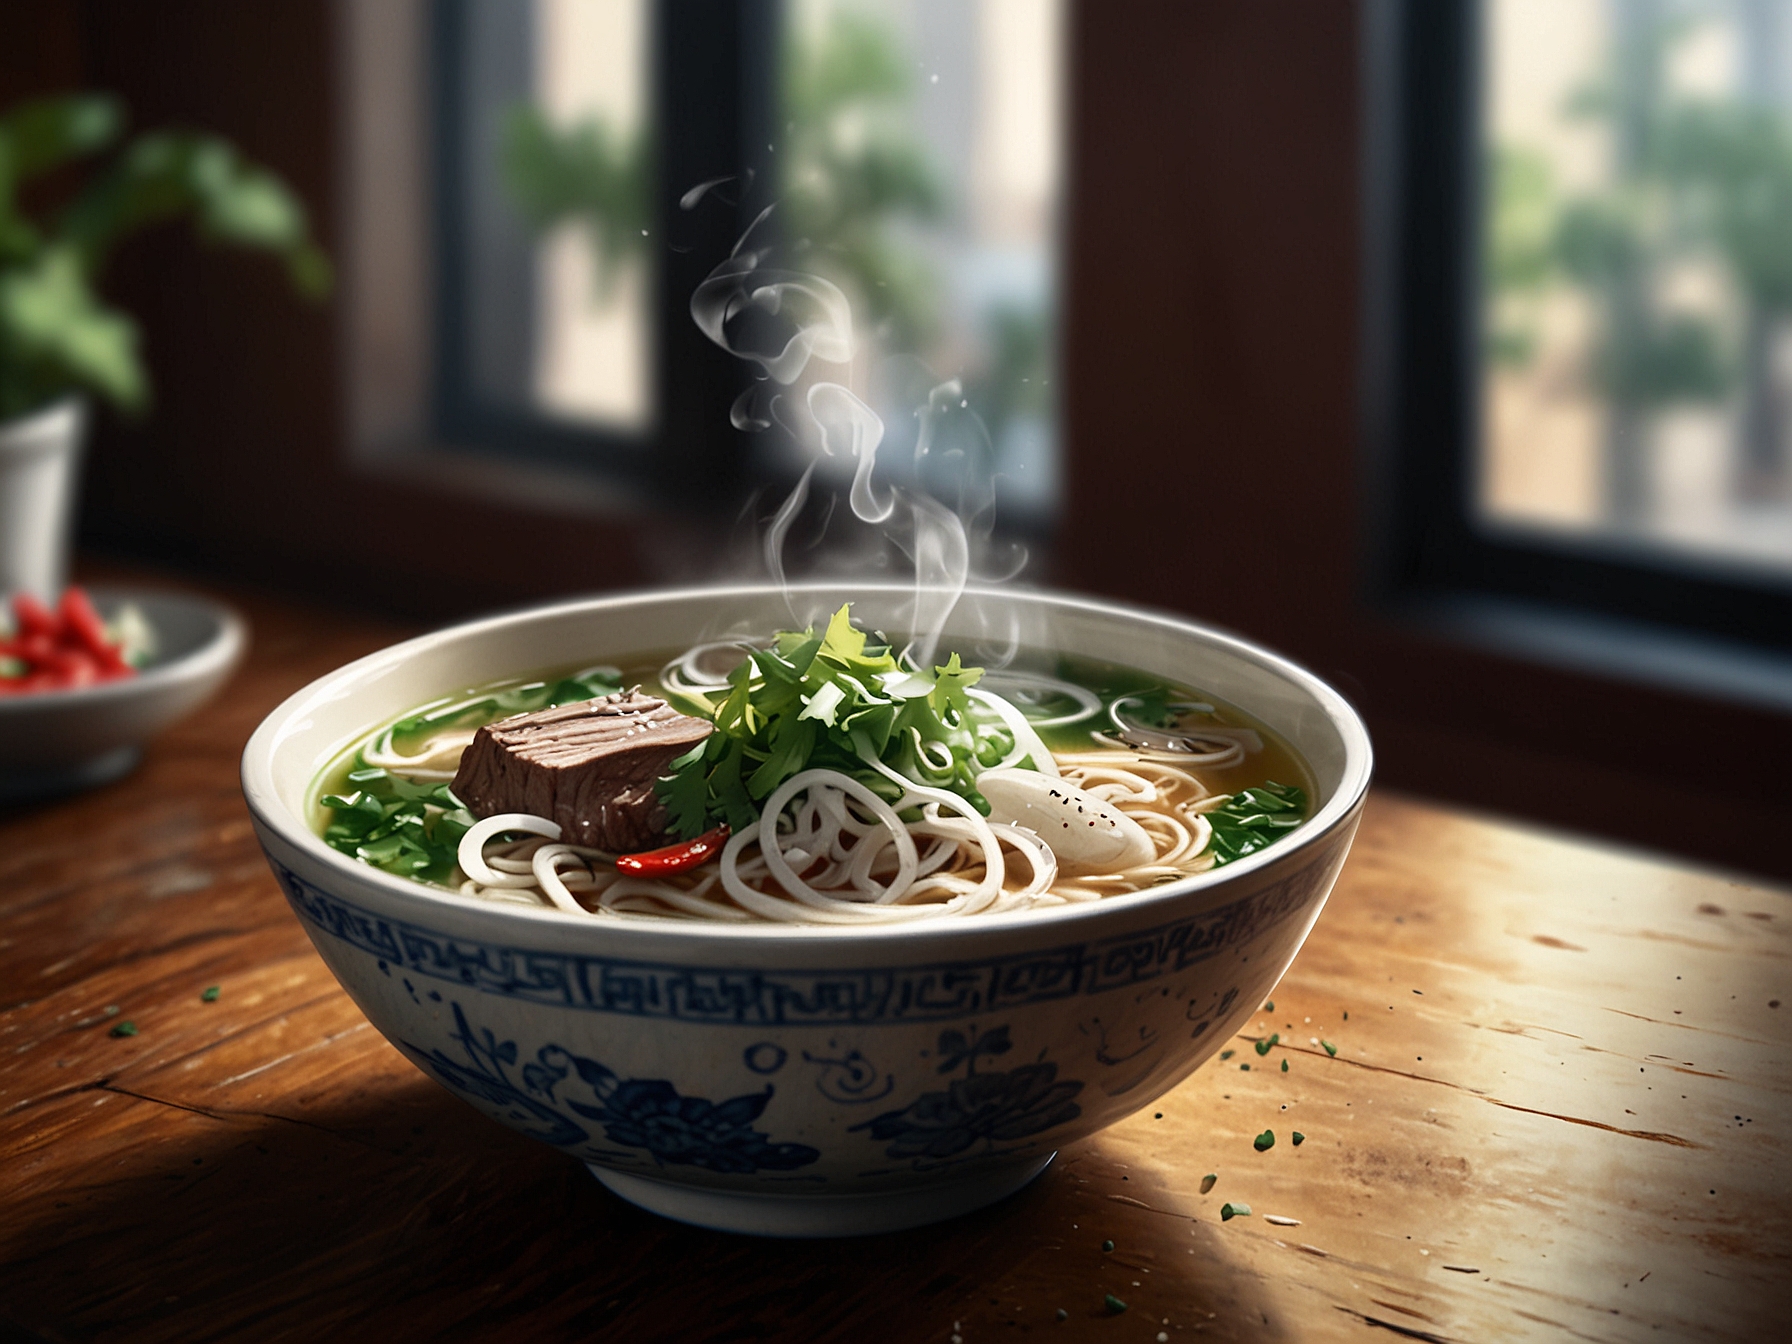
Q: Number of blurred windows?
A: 2